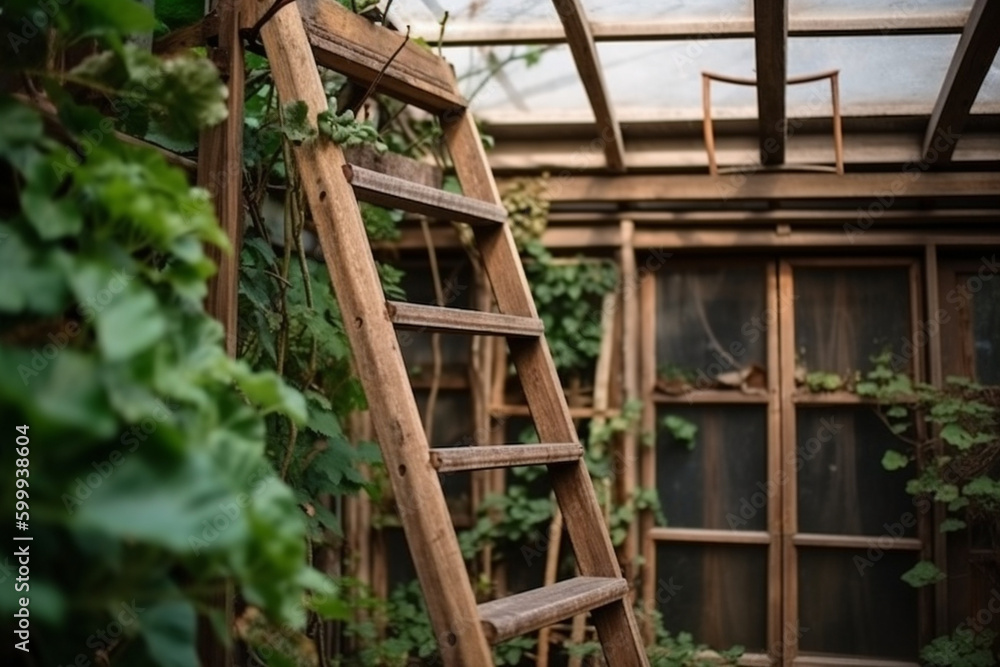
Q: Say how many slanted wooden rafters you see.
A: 3